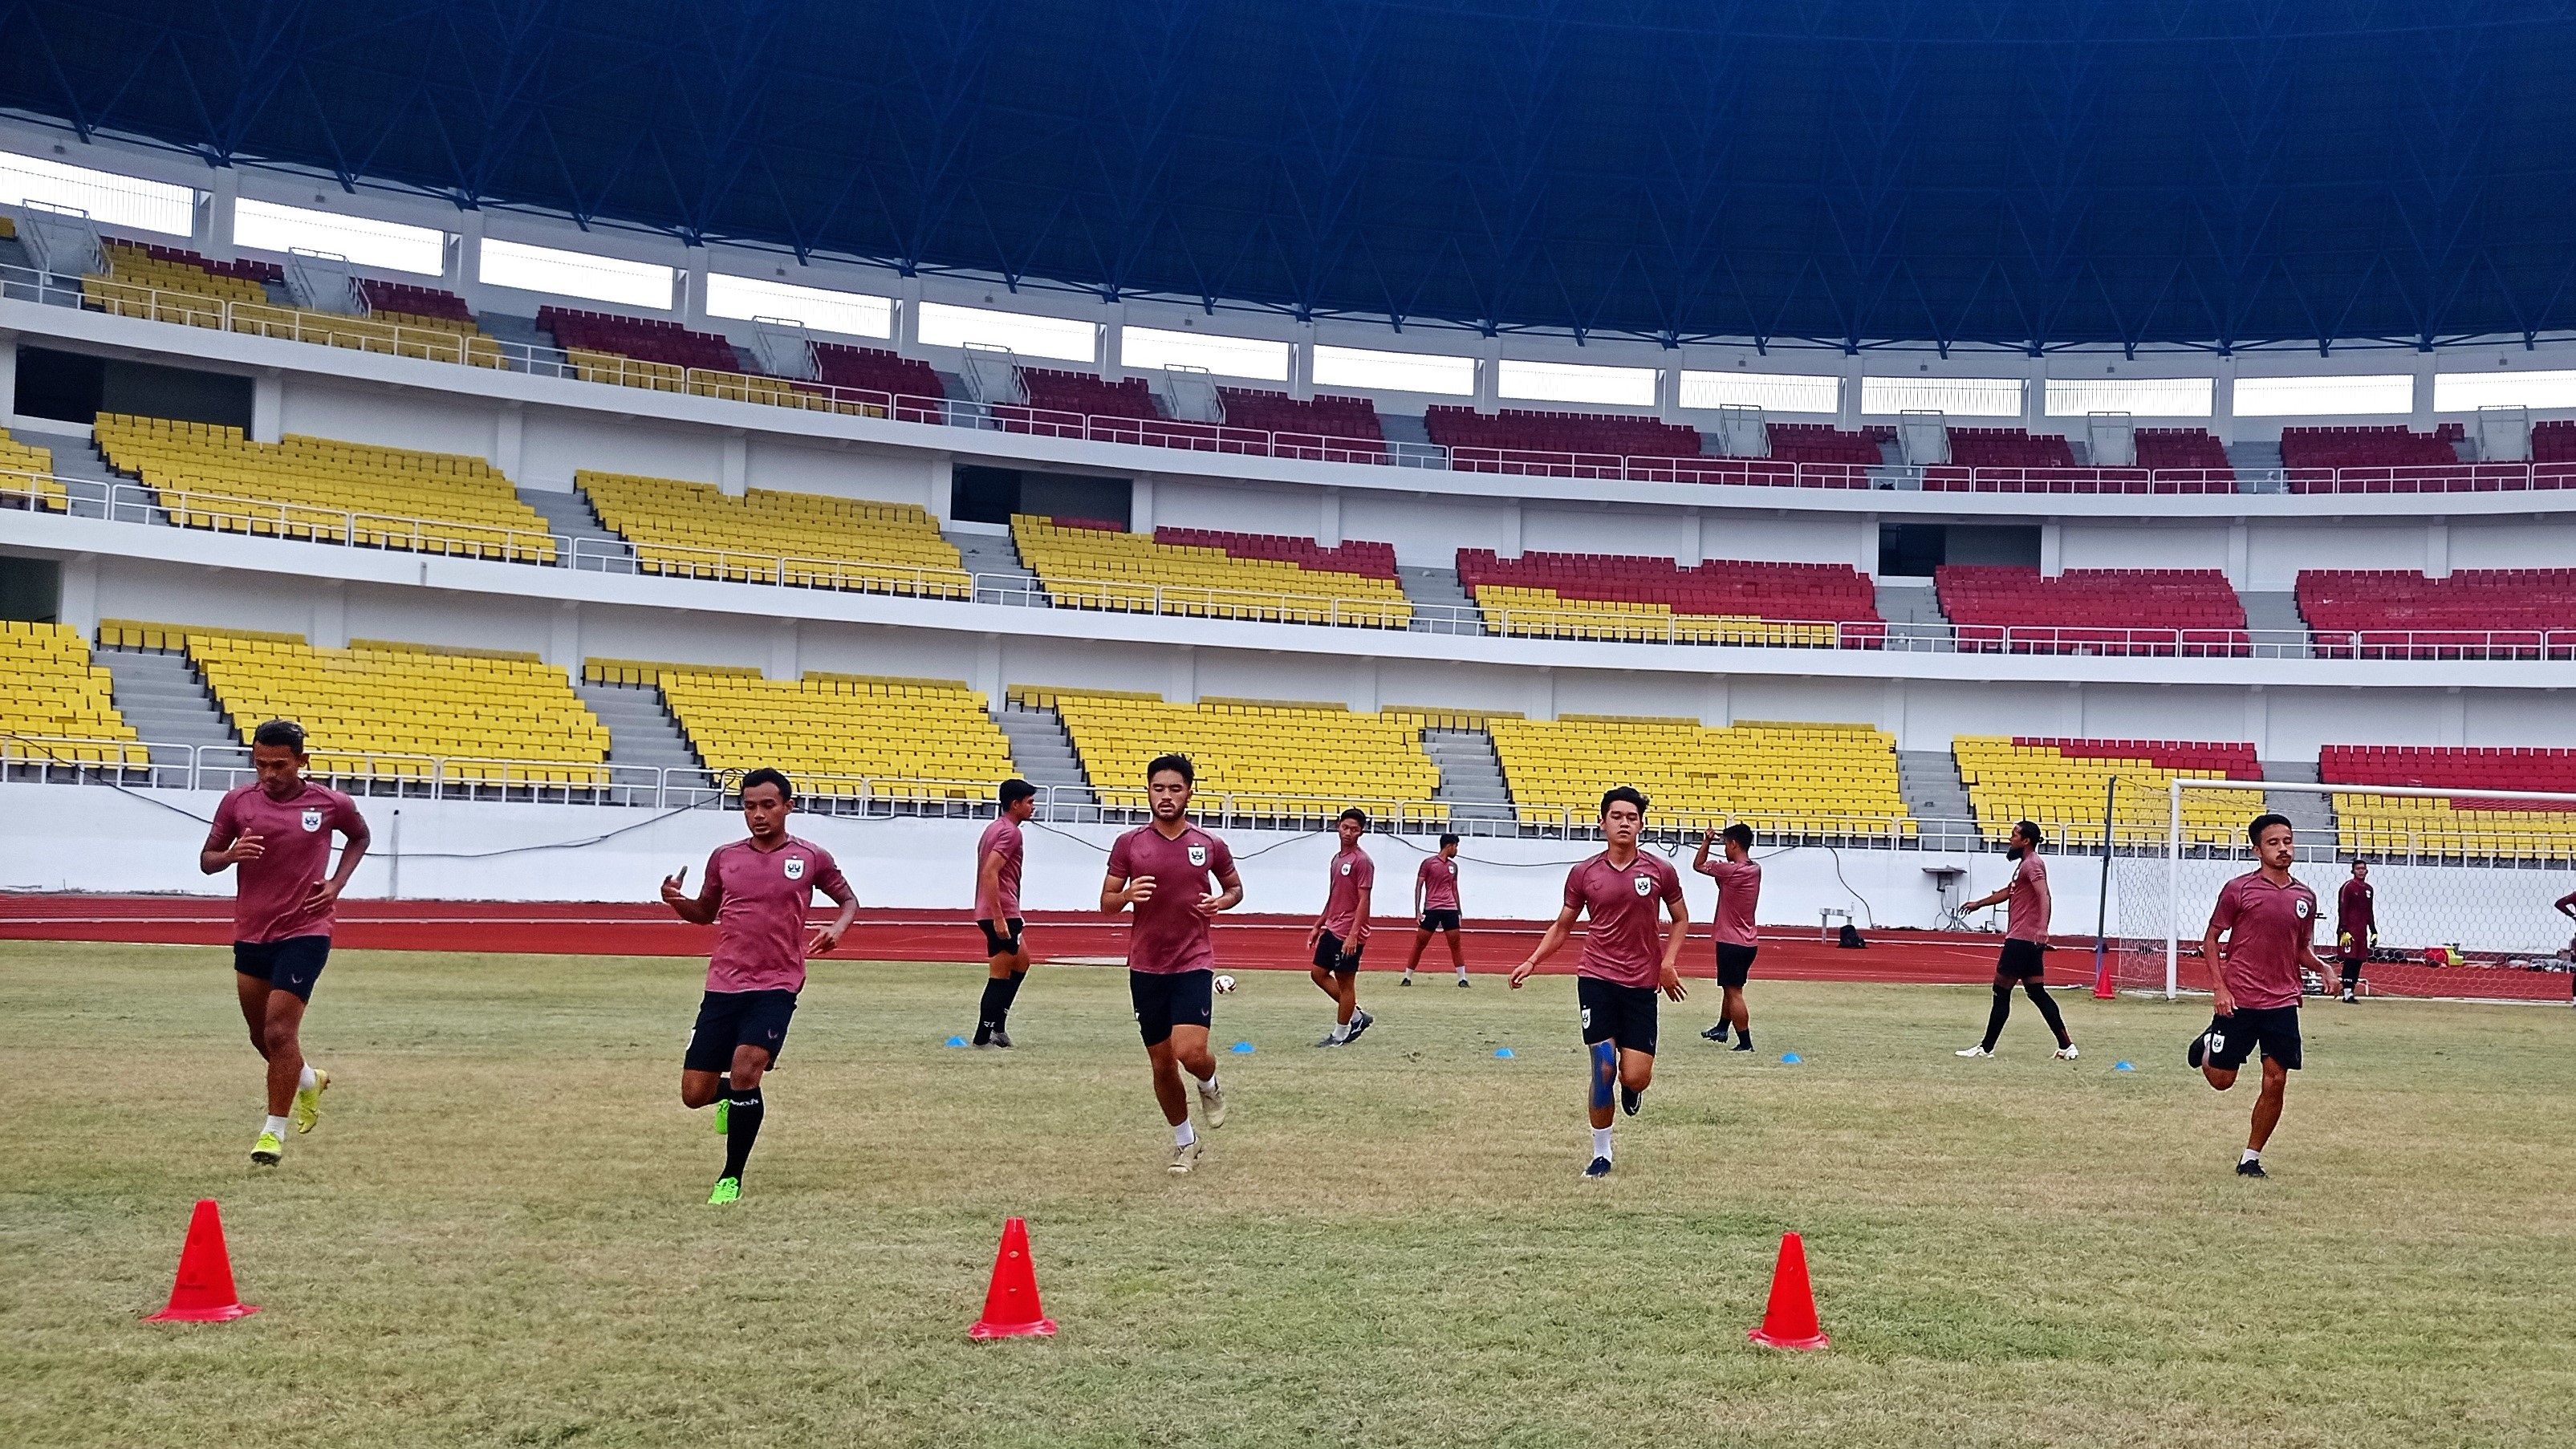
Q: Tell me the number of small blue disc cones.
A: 5